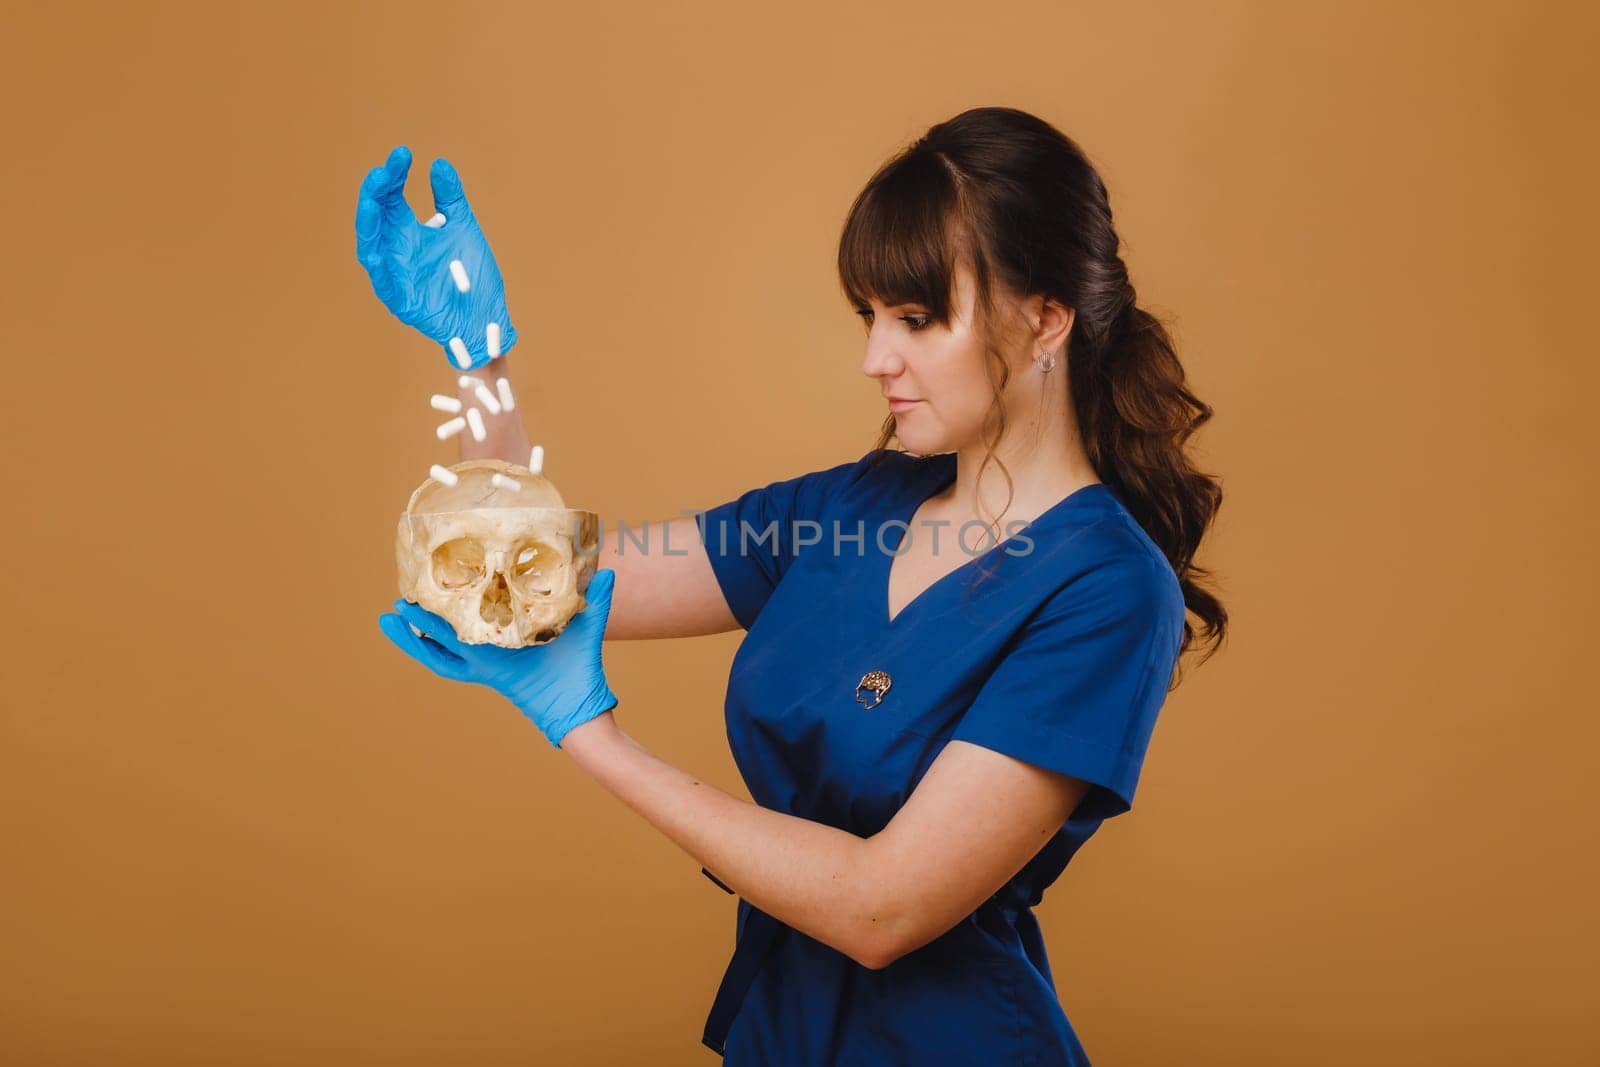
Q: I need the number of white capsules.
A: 13